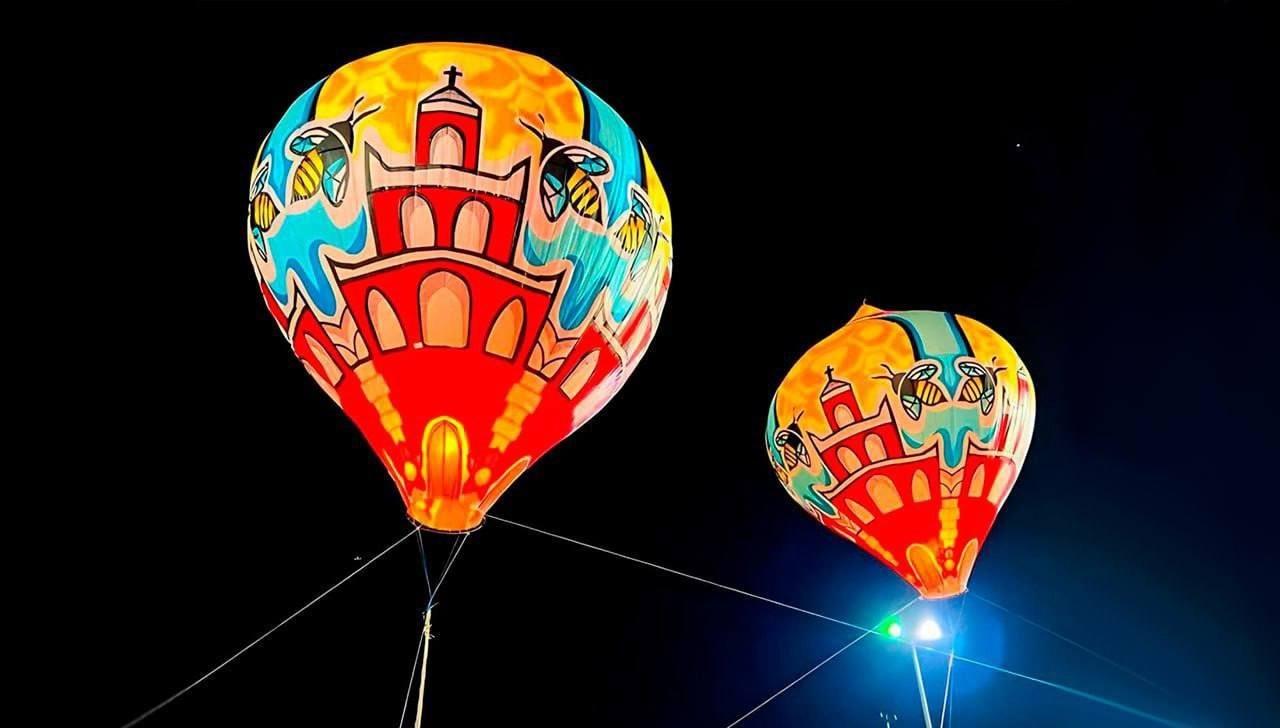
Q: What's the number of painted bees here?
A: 7